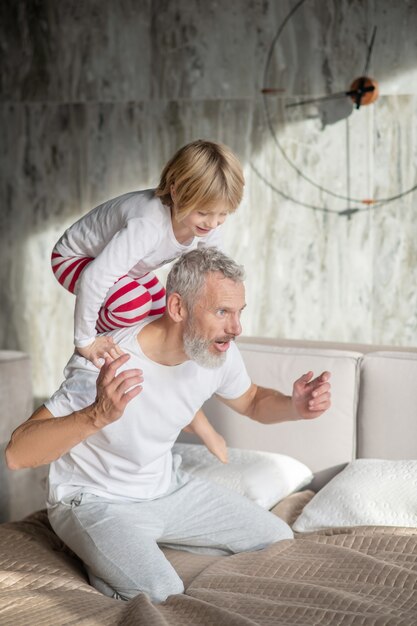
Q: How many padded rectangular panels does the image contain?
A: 2